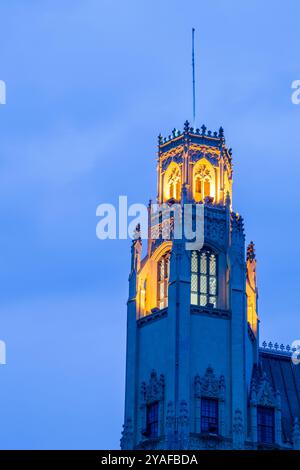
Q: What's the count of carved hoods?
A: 3